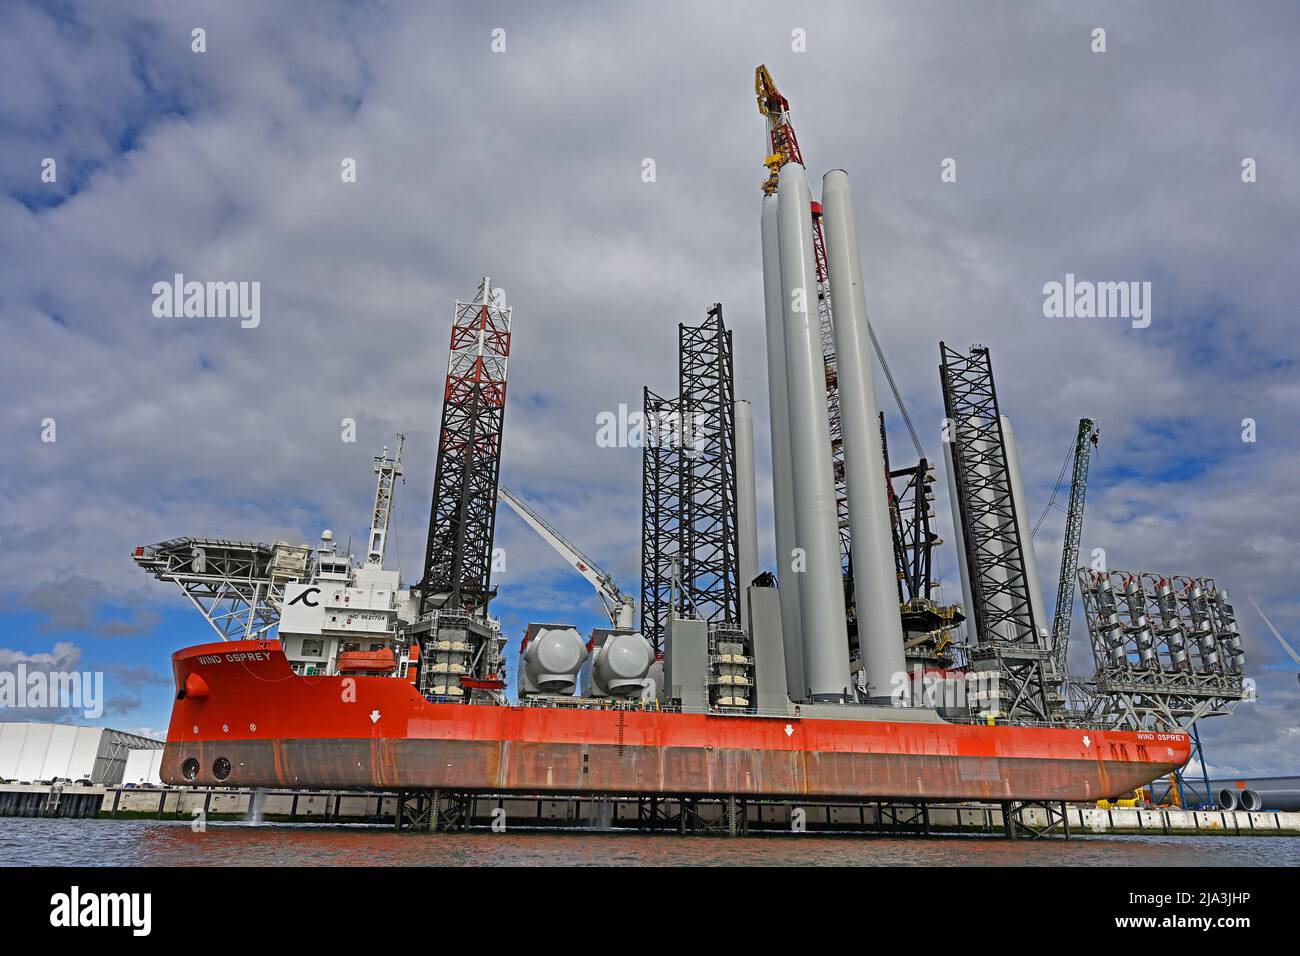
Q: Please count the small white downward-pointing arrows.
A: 3